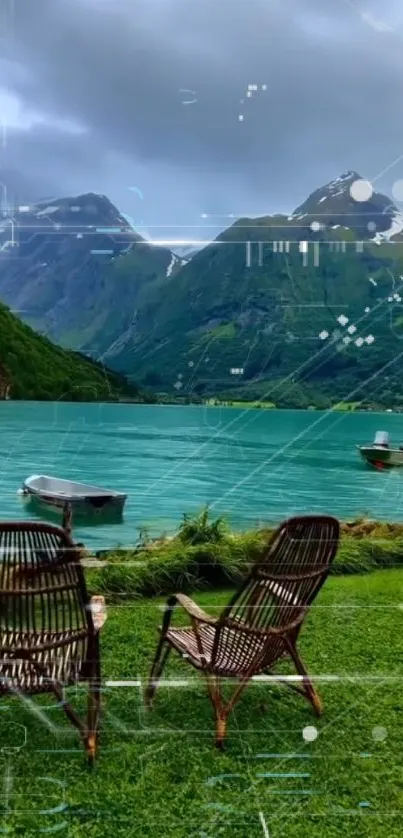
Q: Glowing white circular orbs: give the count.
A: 6